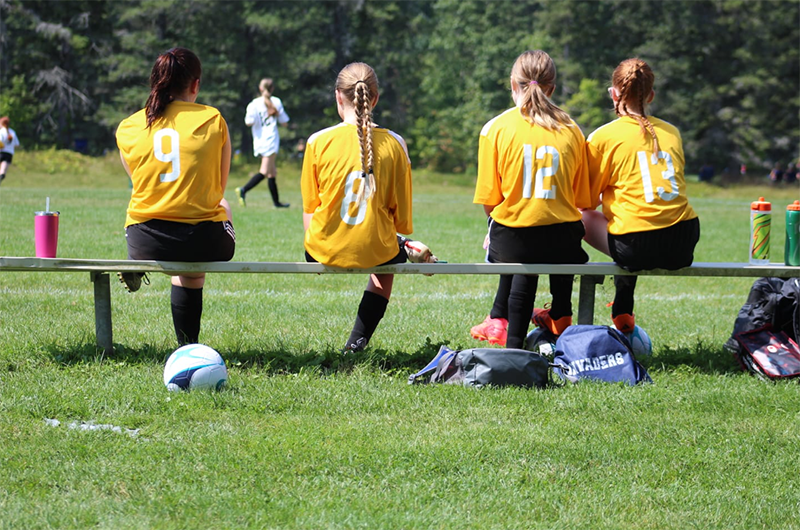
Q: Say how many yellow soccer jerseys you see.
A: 4